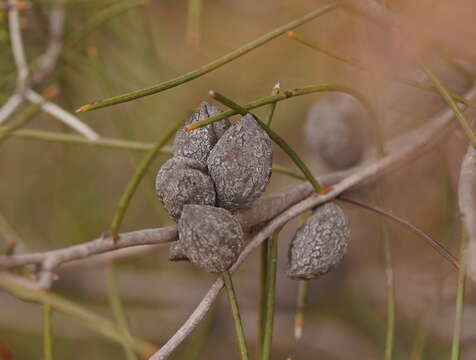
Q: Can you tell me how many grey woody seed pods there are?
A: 6